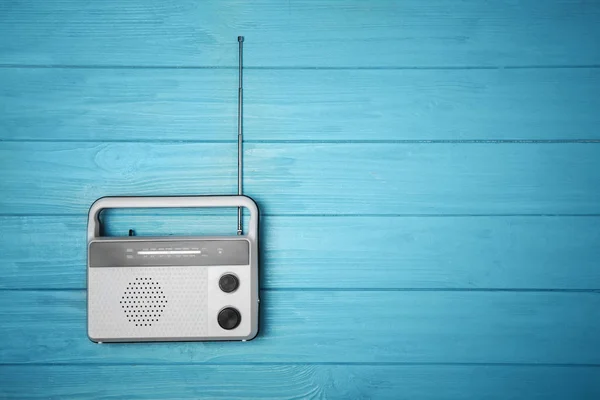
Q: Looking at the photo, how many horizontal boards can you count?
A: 6